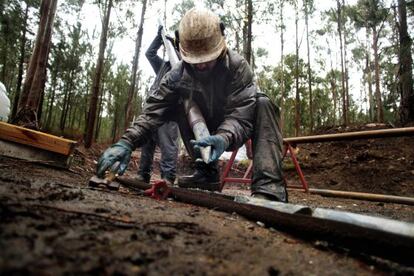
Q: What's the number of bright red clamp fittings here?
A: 1